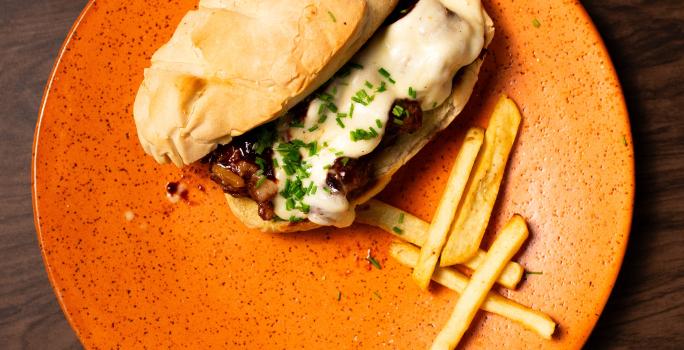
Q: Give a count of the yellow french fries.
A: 5